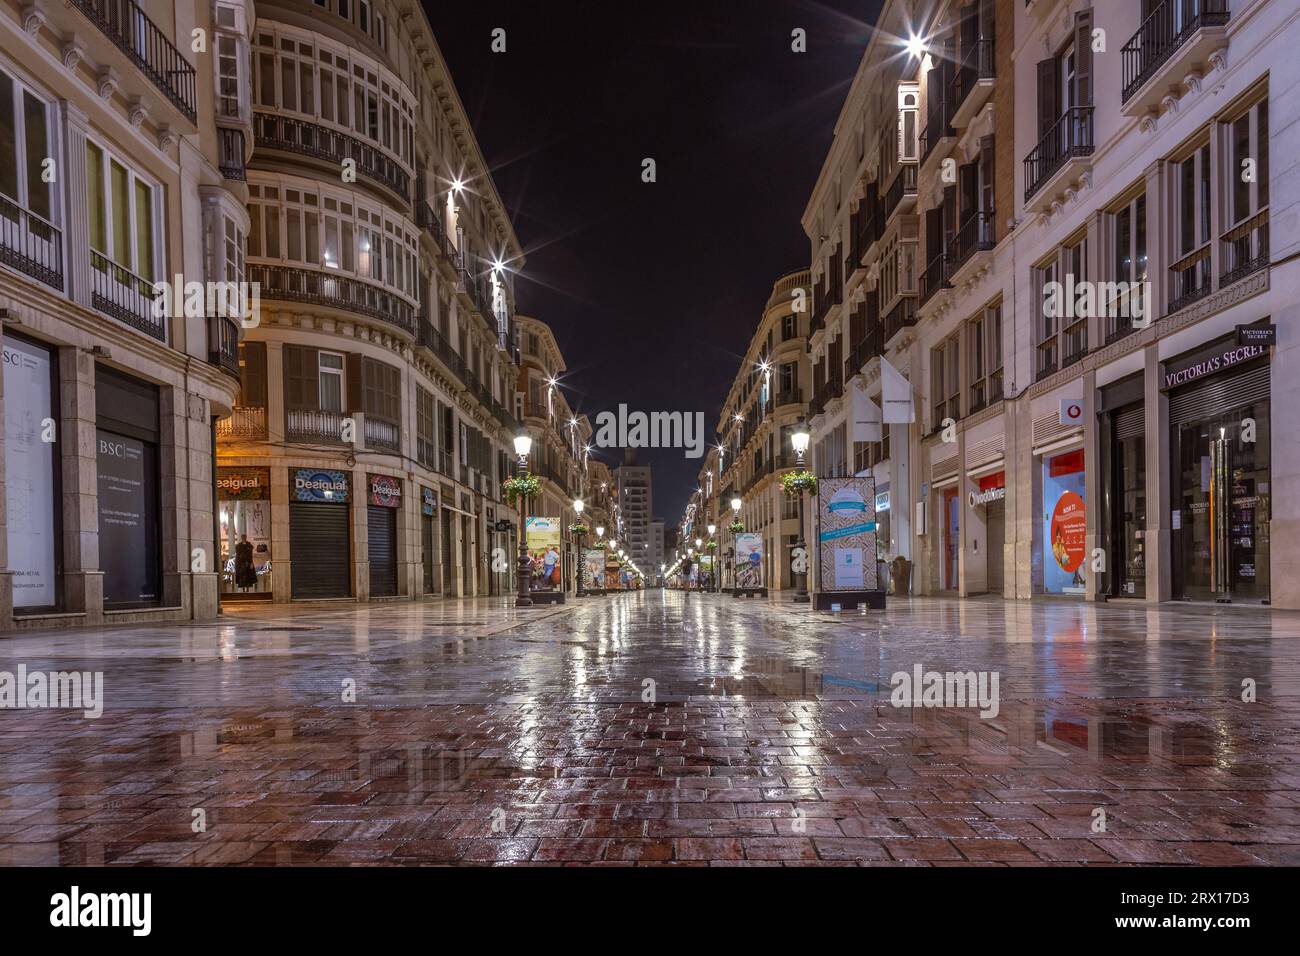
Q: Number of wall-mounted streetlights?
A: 12